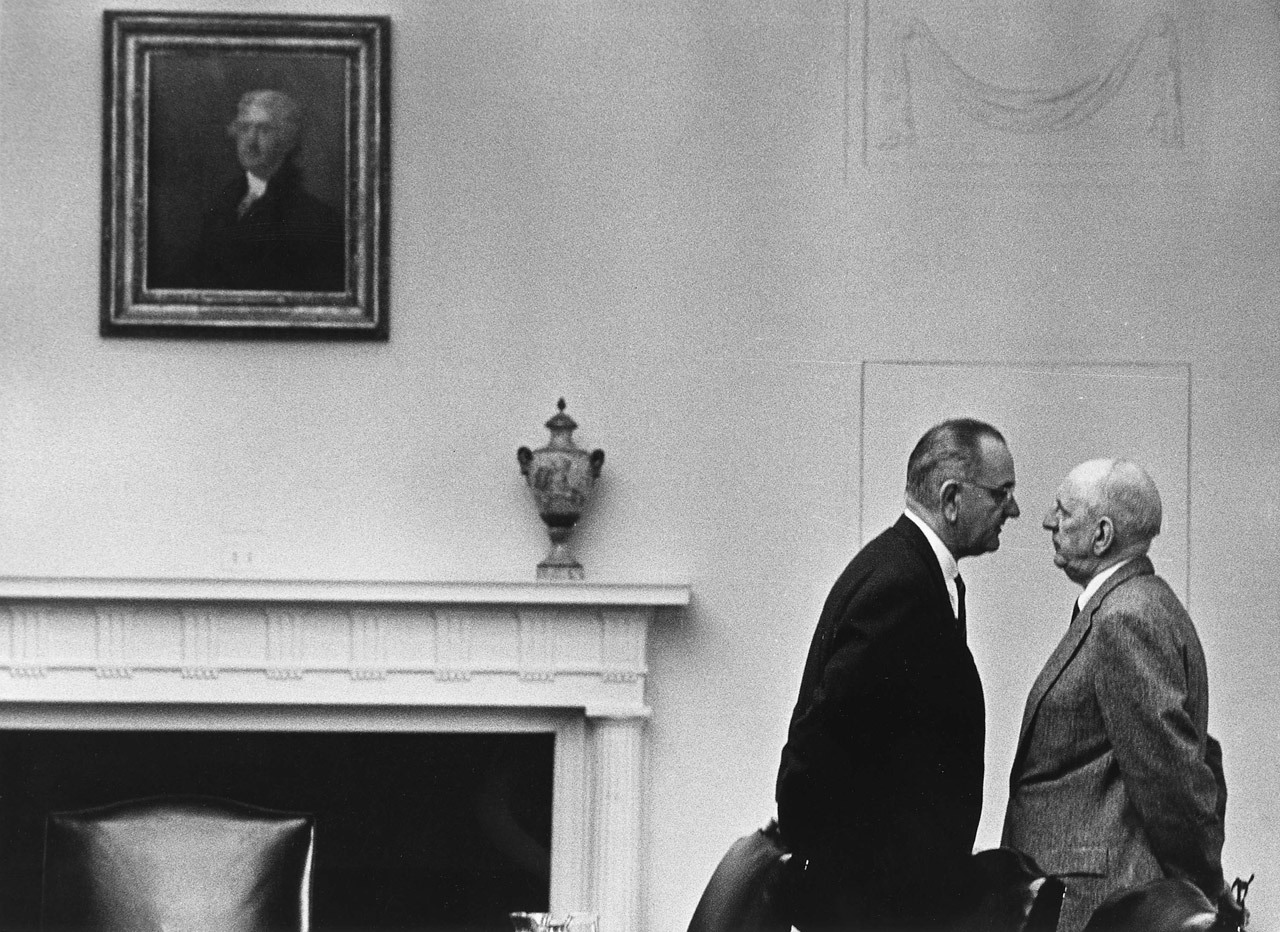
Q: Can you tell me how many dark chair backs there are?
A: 4